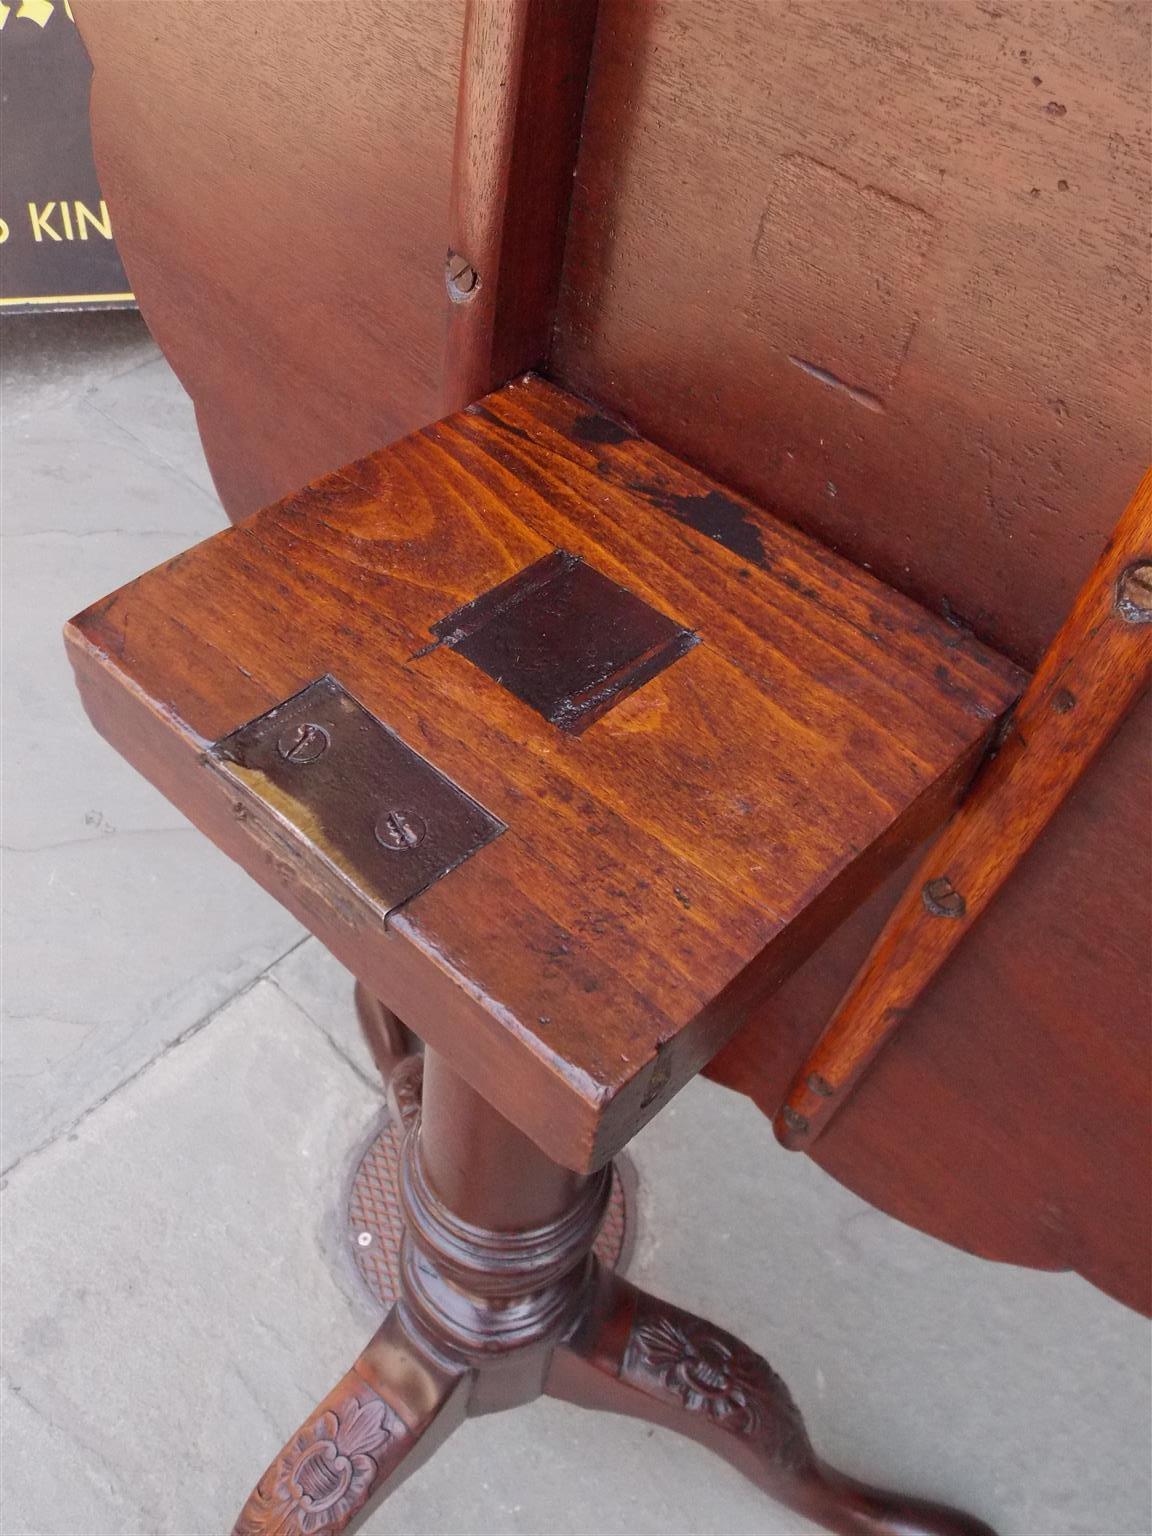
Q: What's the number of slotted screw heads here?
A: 5